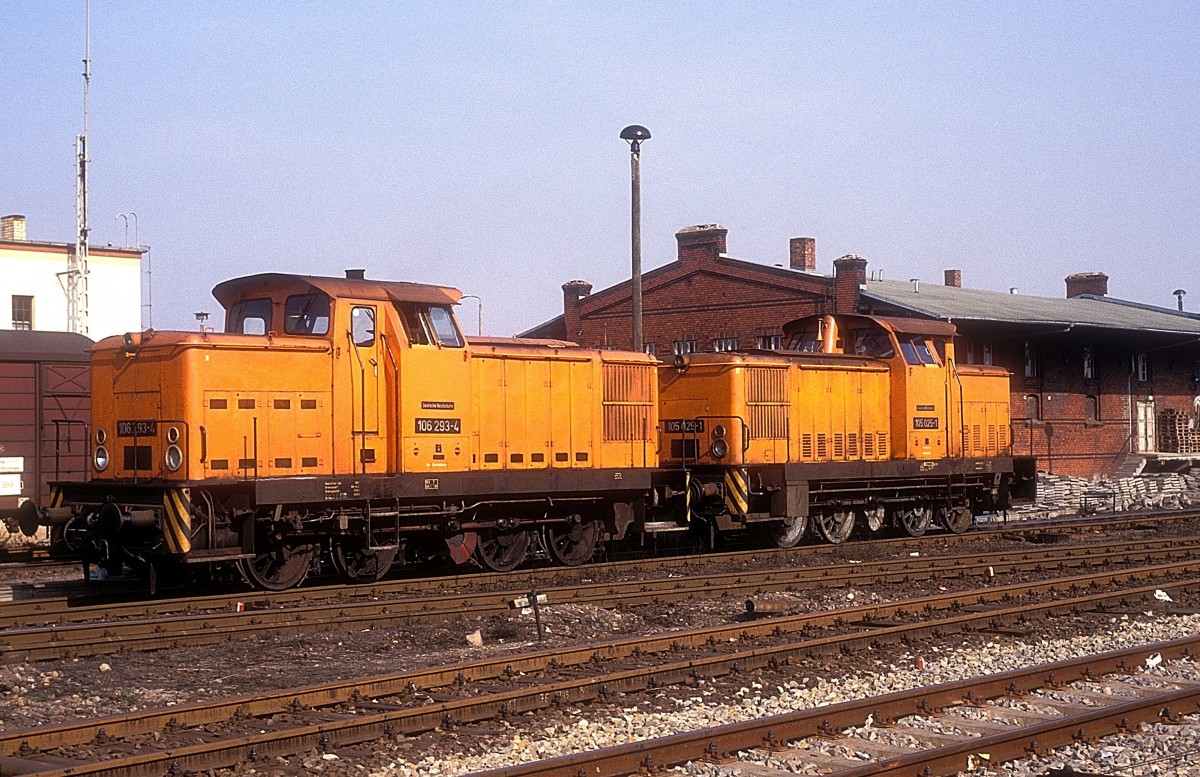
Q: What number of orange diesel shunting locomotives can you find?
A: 2